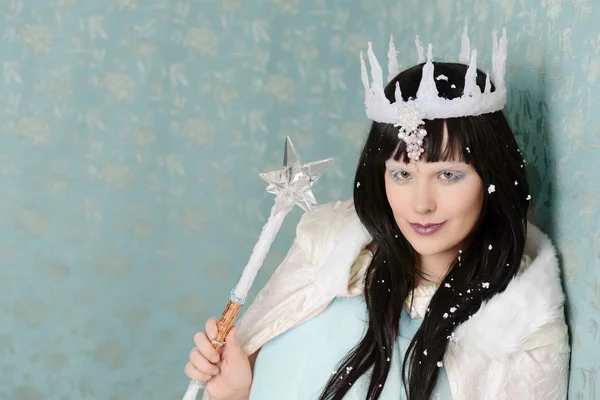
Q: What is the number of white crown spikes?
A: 11